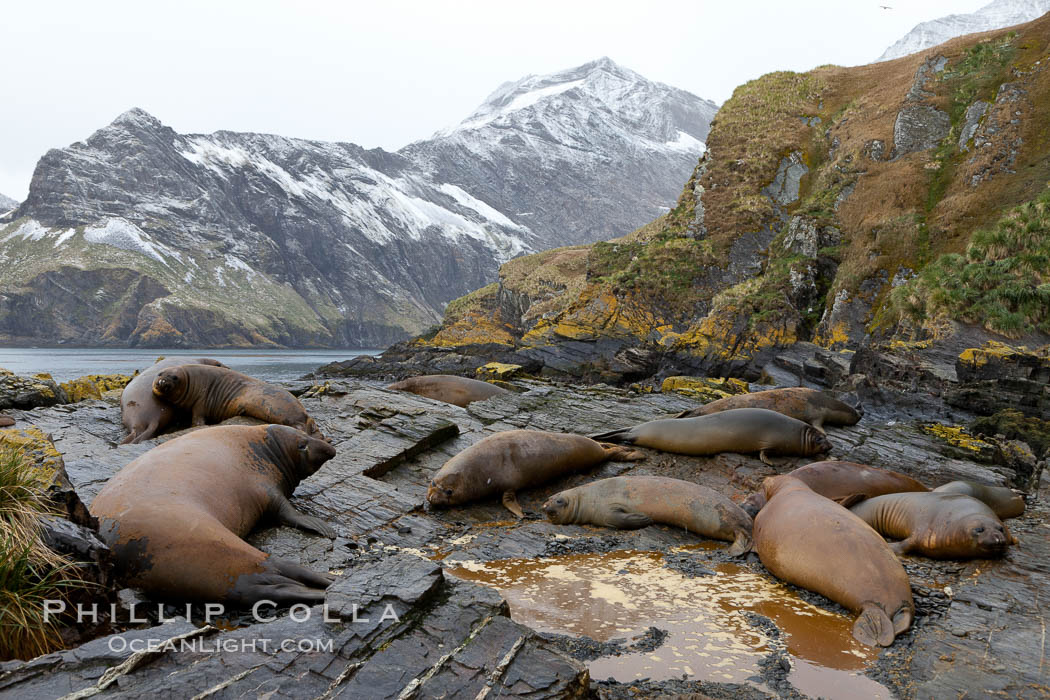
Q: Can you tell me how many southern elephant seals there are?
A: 12